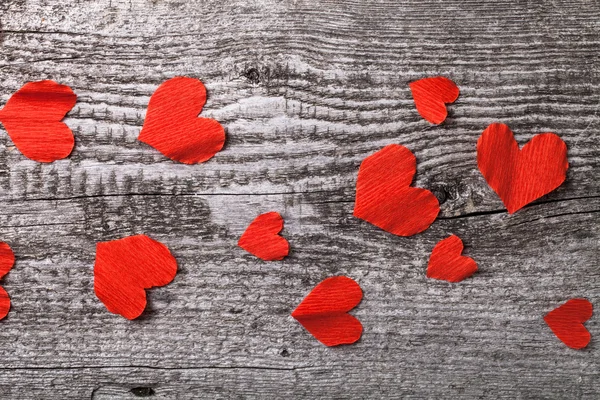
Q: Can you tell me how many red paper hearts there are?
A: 11